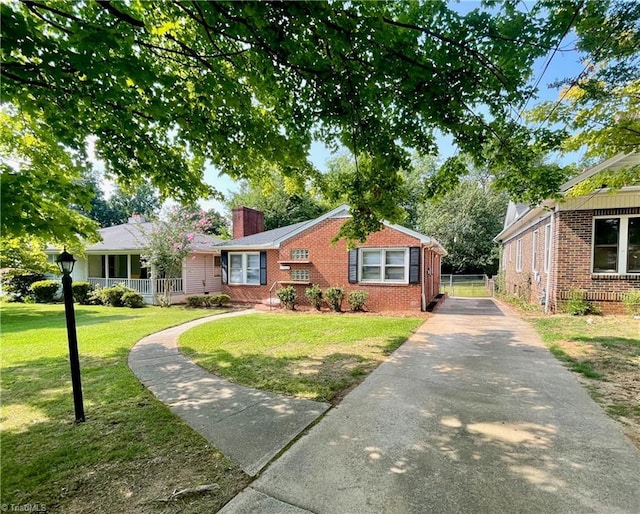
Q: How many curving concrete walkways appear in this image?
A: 1